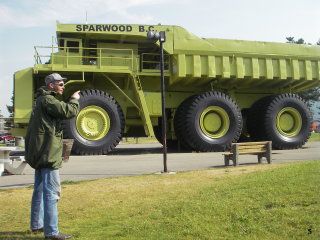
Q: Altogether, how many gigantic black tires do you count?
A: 3